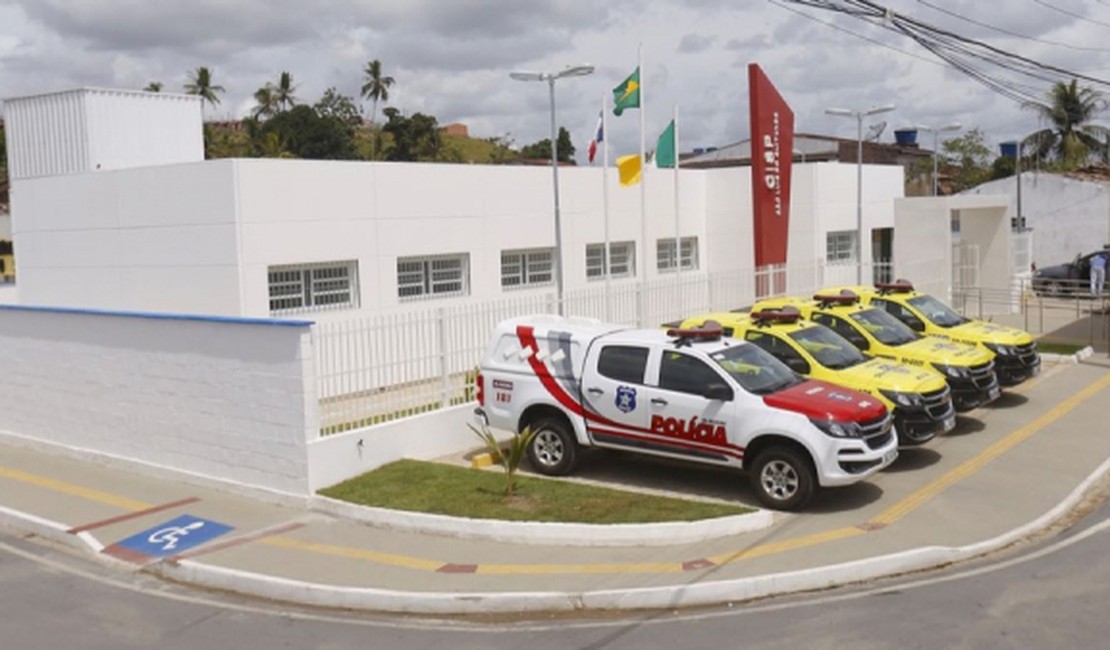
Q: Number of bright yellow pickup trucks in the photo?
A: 3